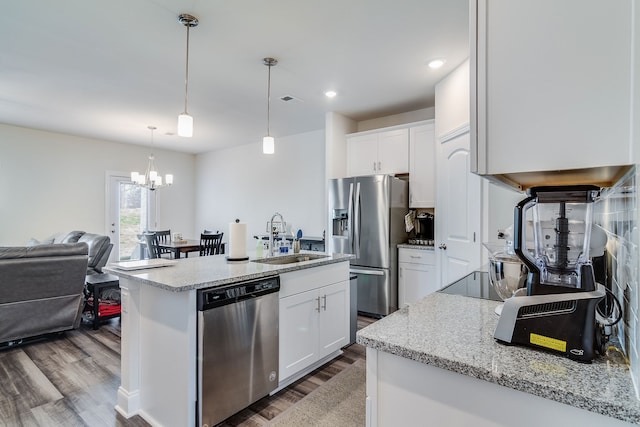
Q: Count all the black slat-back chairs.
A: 4